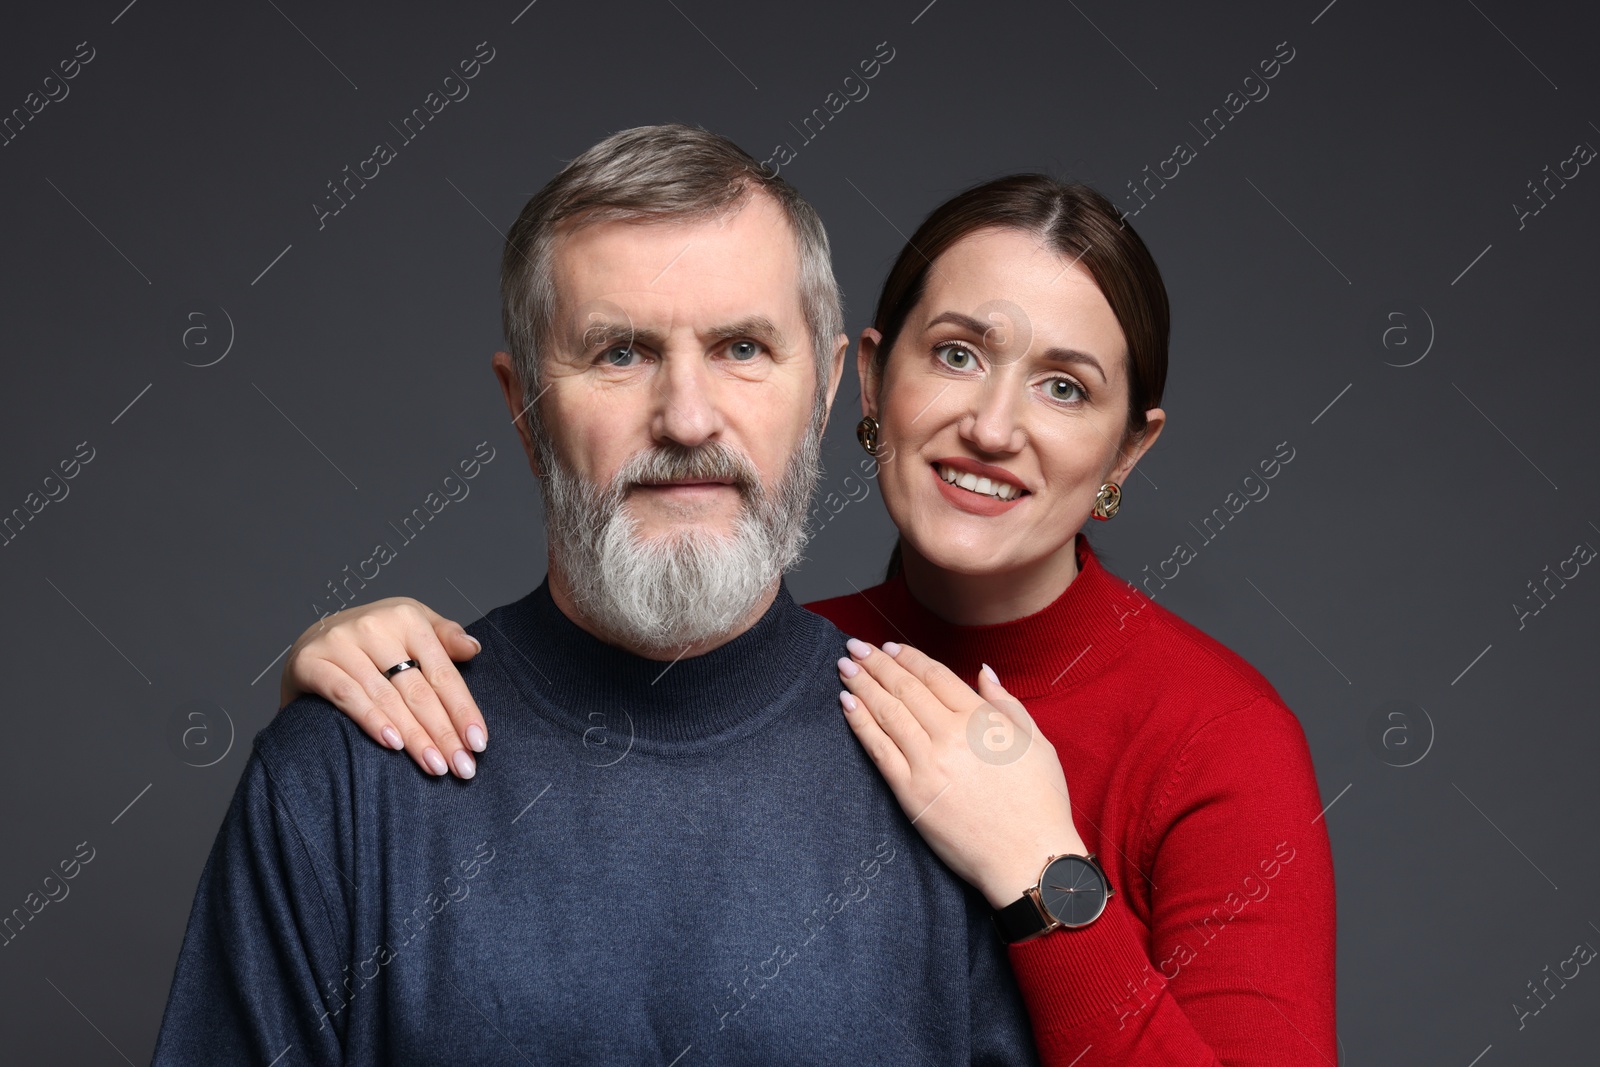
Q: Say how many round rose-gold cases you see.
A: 1